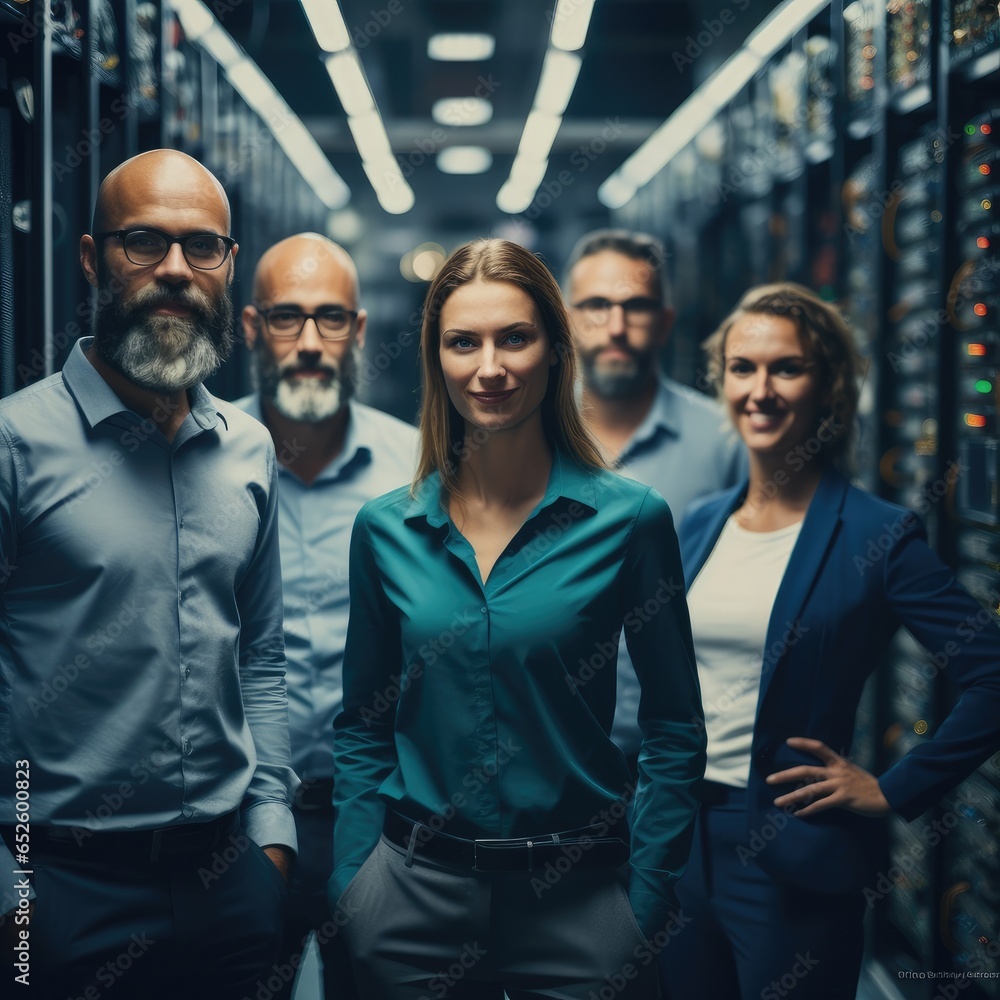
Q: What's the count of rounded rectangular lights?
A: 3